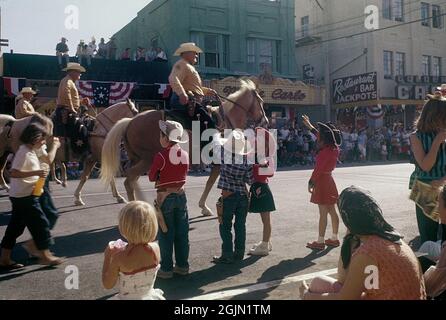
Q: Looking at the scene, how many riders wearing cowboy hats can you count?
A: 3